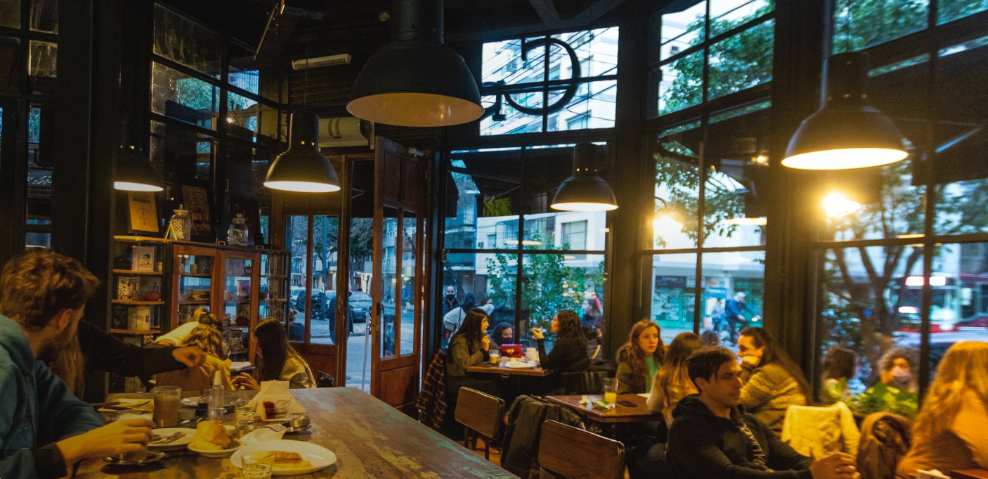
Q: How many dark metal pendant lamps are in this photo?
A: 5